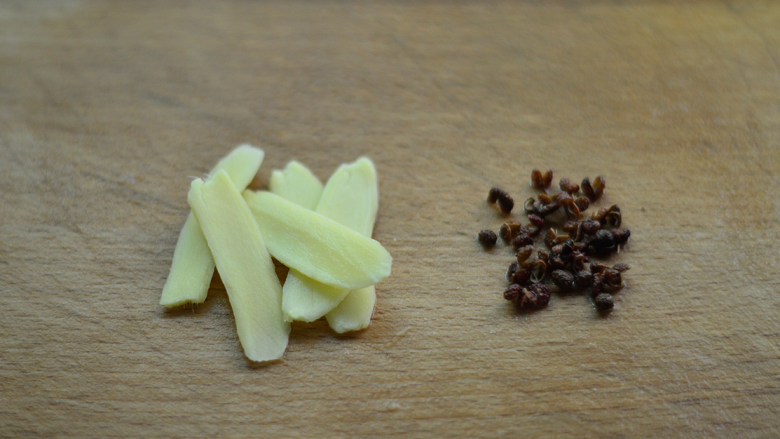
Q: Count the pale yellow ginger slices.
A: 5